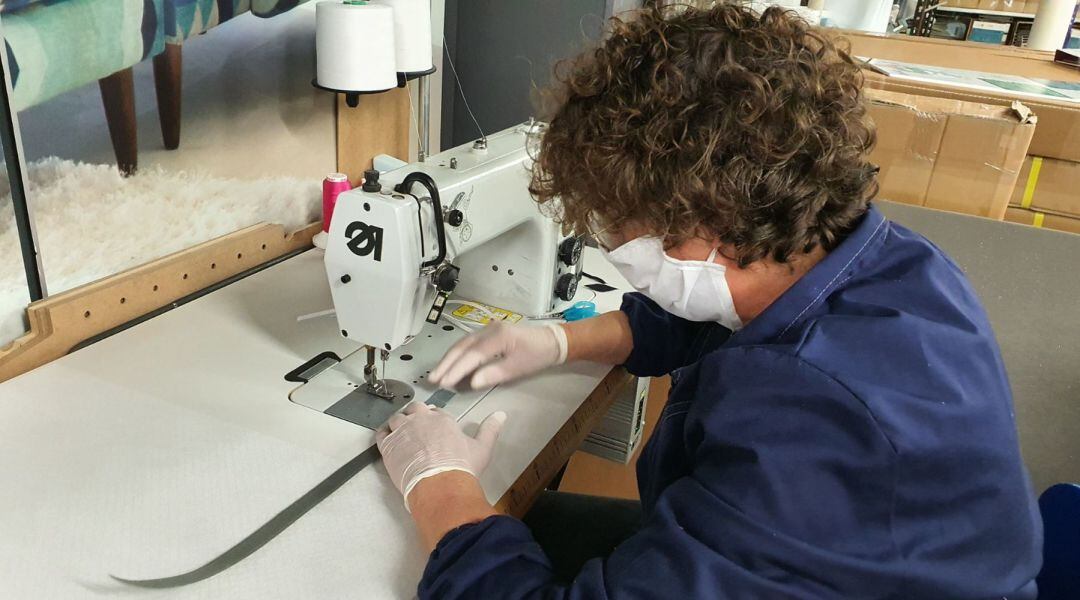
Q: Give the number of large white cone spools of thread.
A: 2